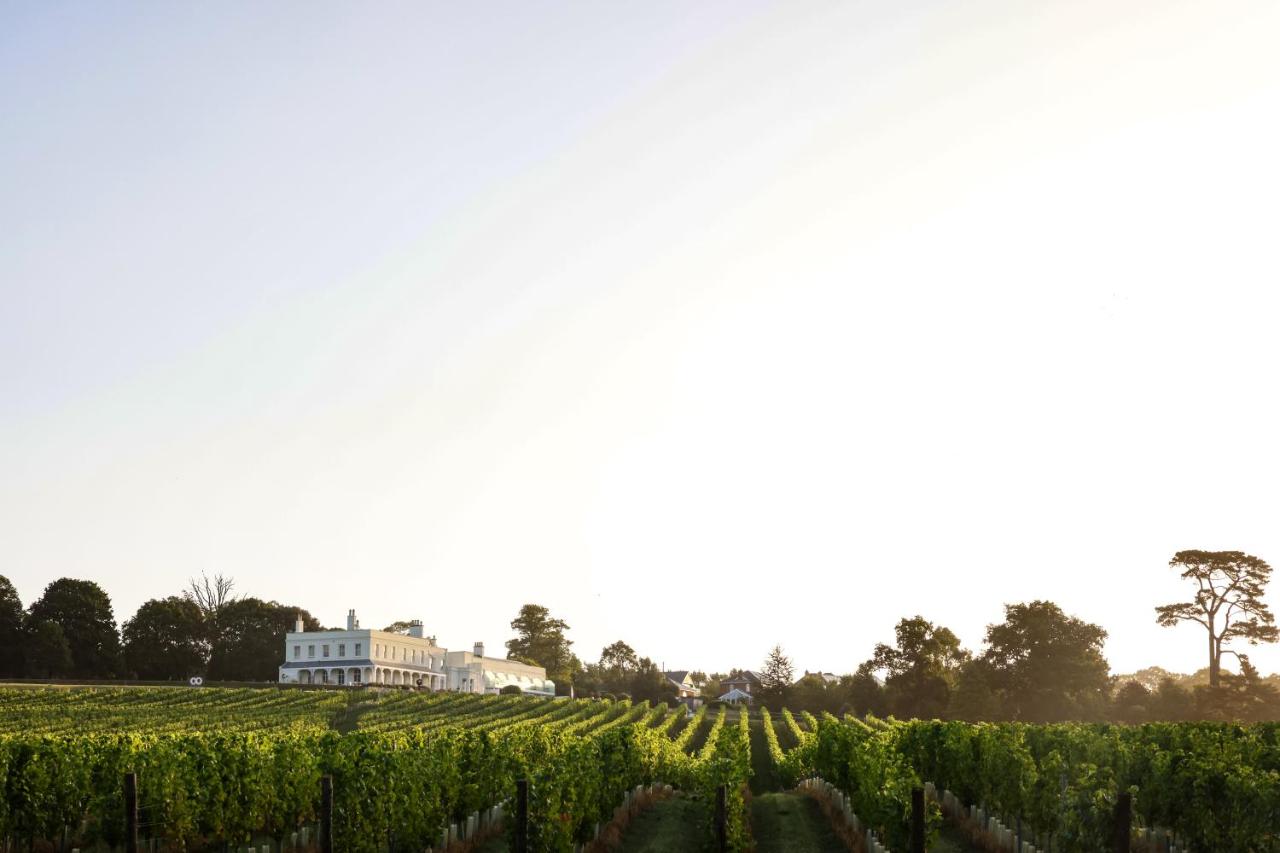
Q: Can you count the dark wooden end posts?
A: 6